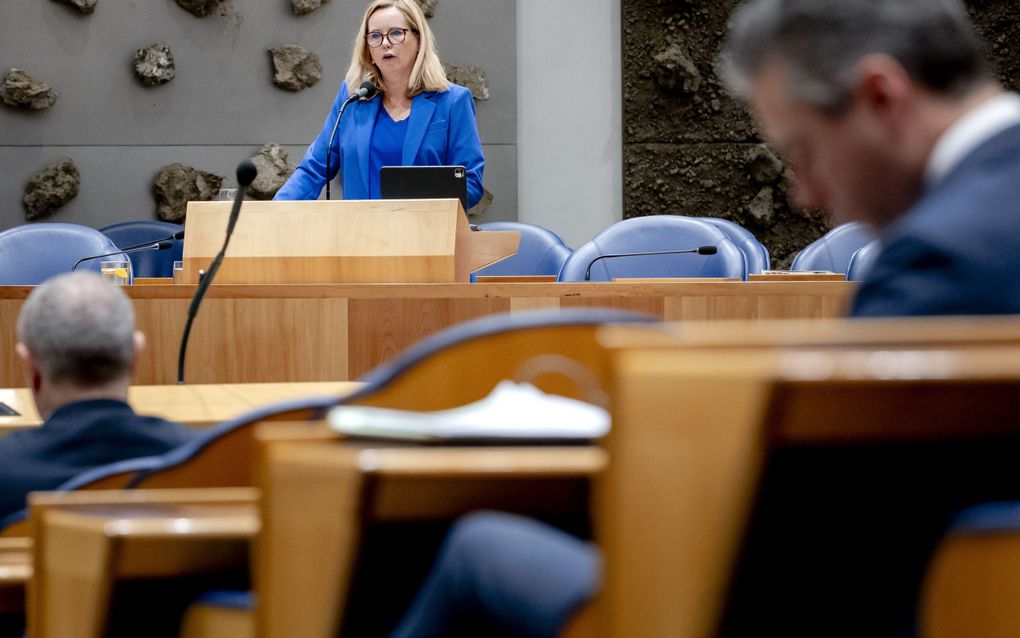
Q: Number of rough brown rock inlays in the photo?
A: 12